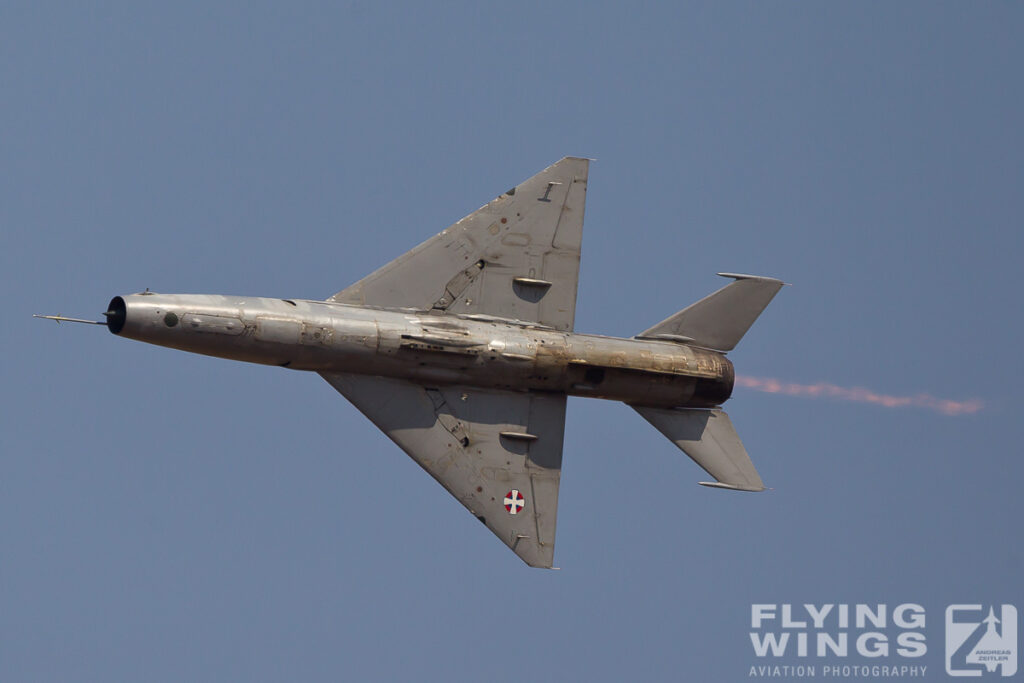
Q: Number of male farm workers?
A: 0